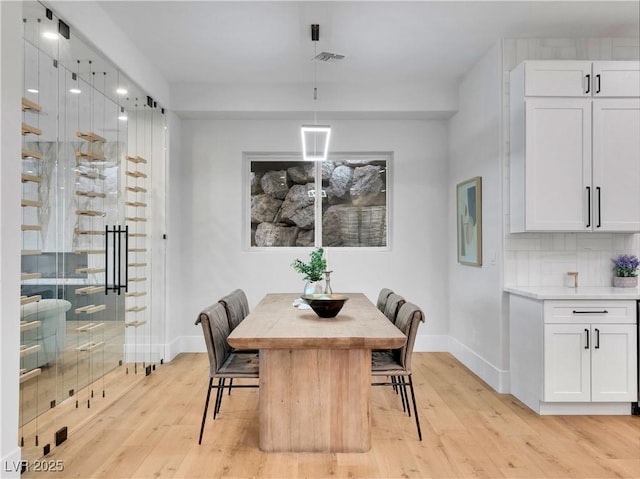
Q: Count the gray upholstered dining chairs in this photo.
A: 5